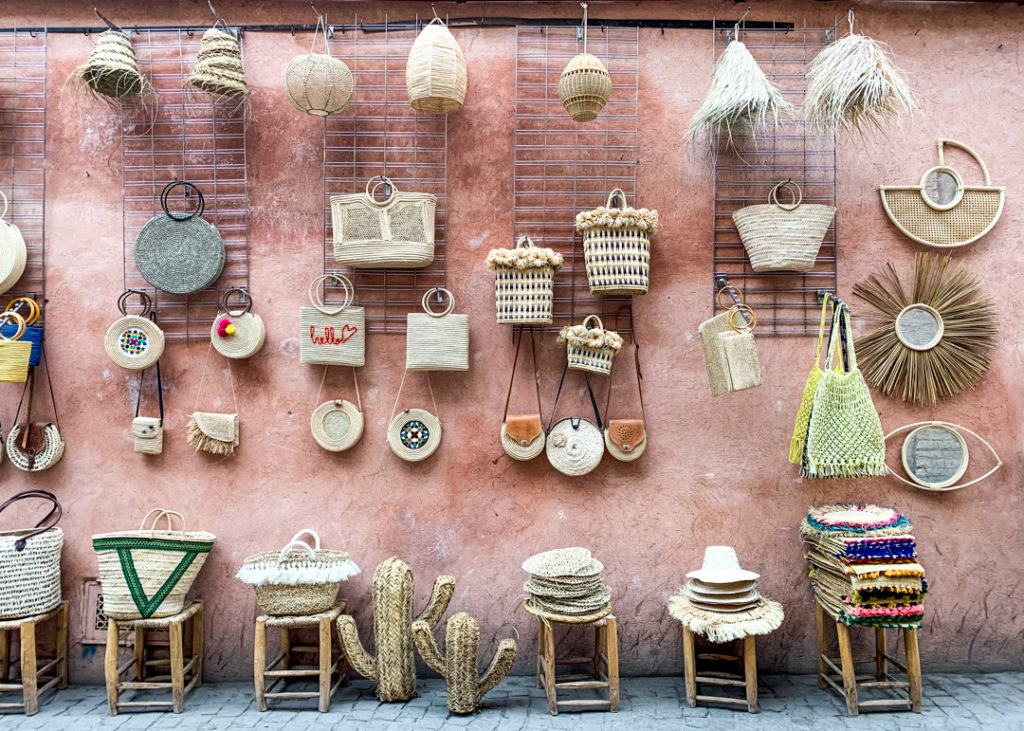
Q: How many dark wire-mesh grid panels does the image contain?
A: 5